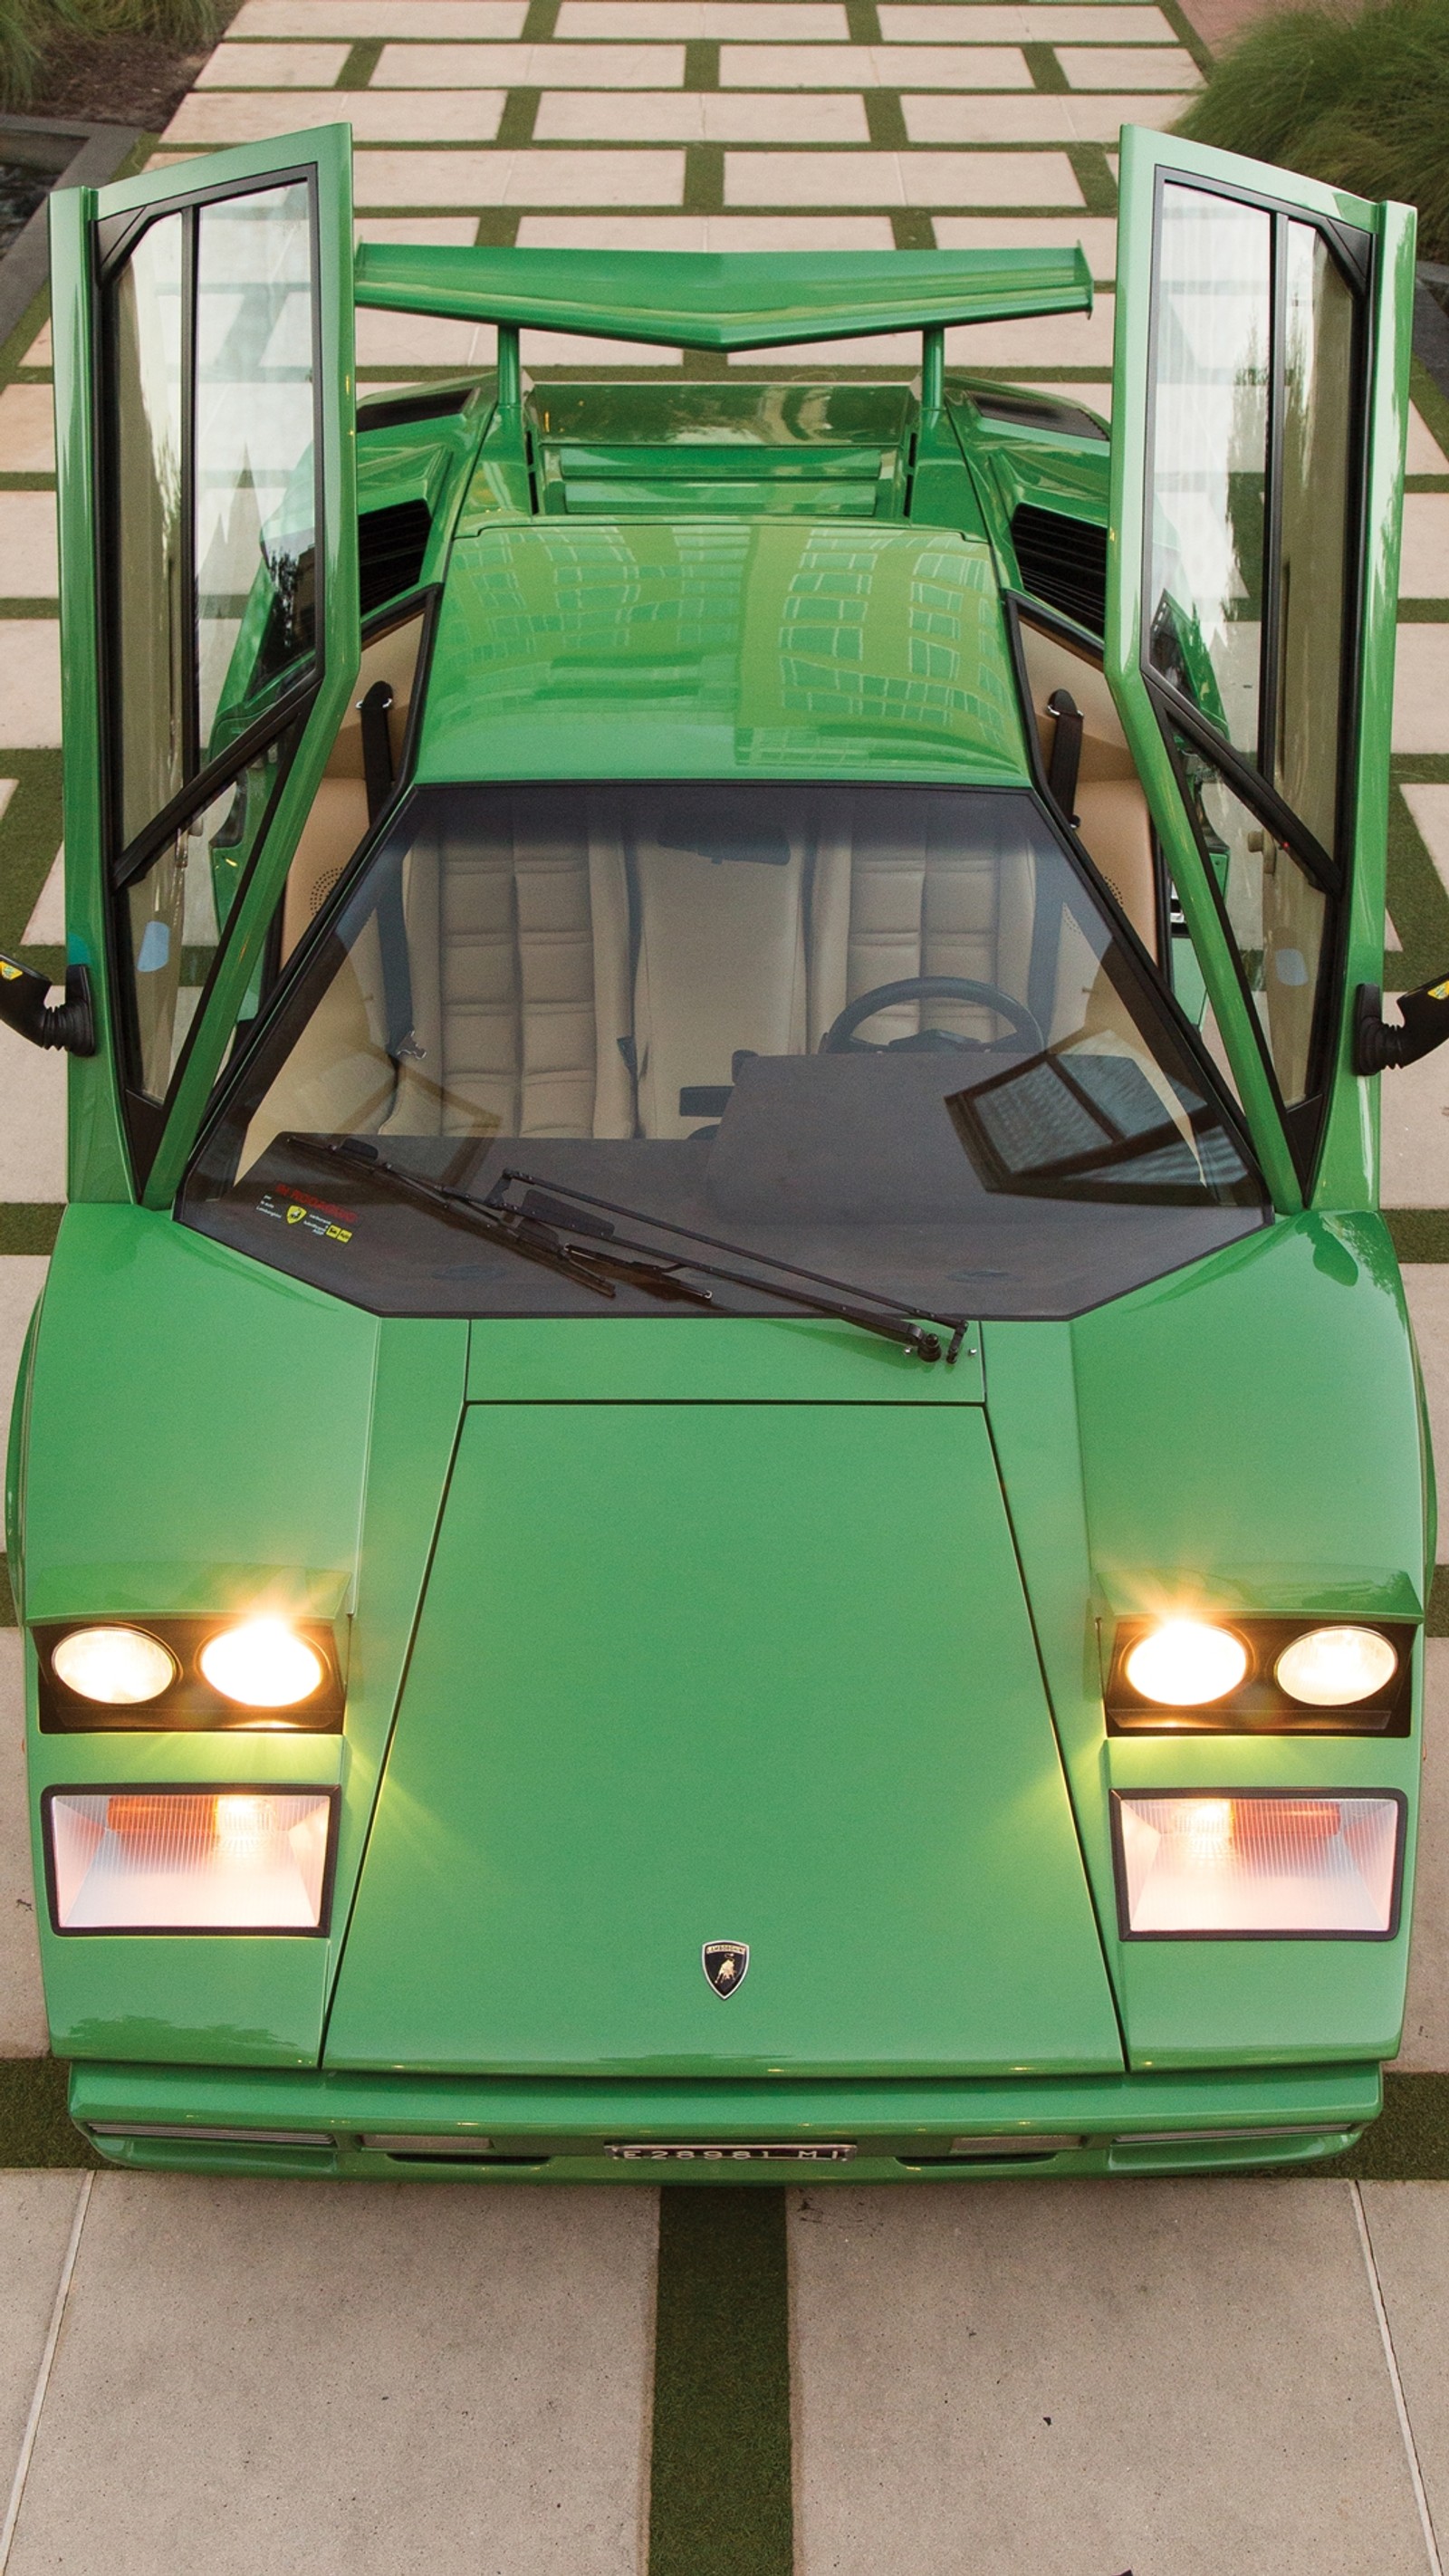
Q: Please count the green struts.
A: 2